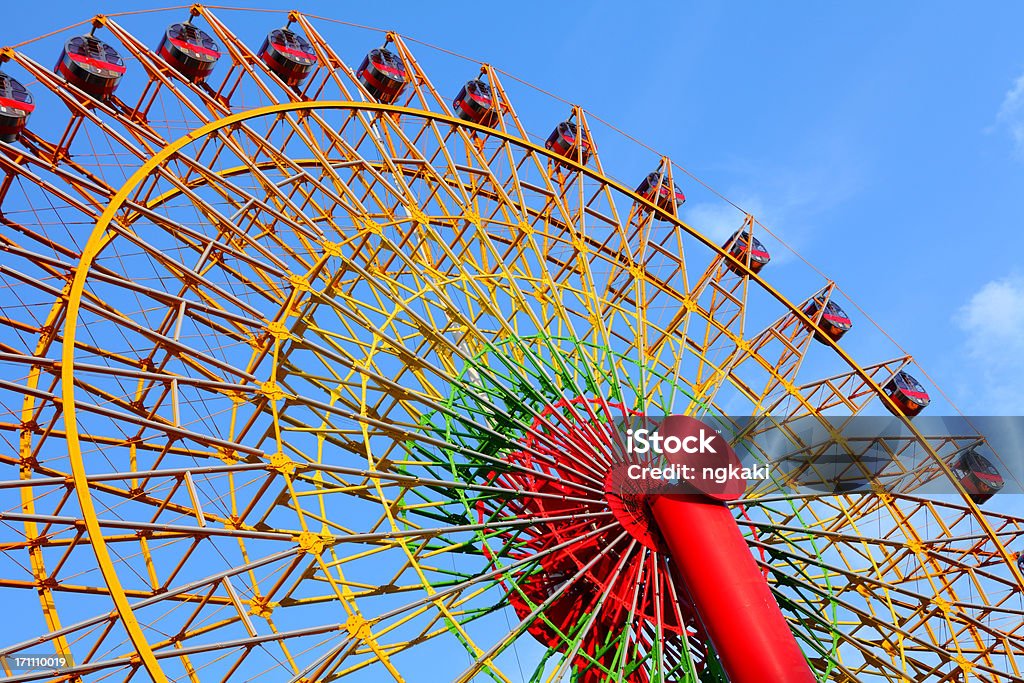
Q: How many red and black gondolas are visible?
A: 12